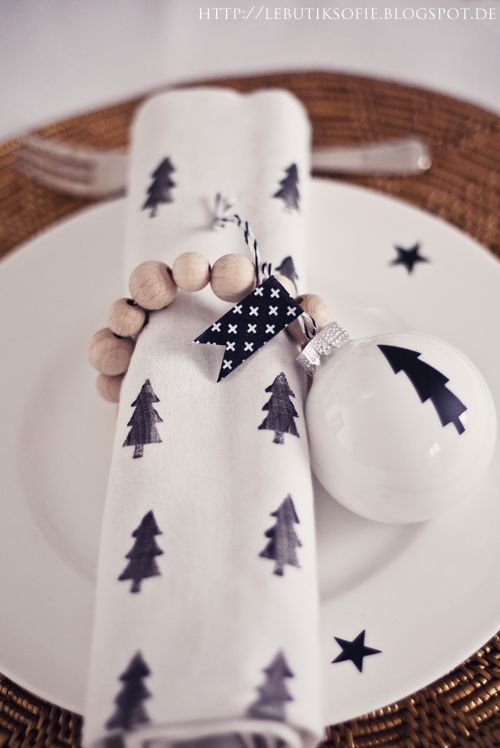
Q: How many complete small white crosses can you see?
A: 13